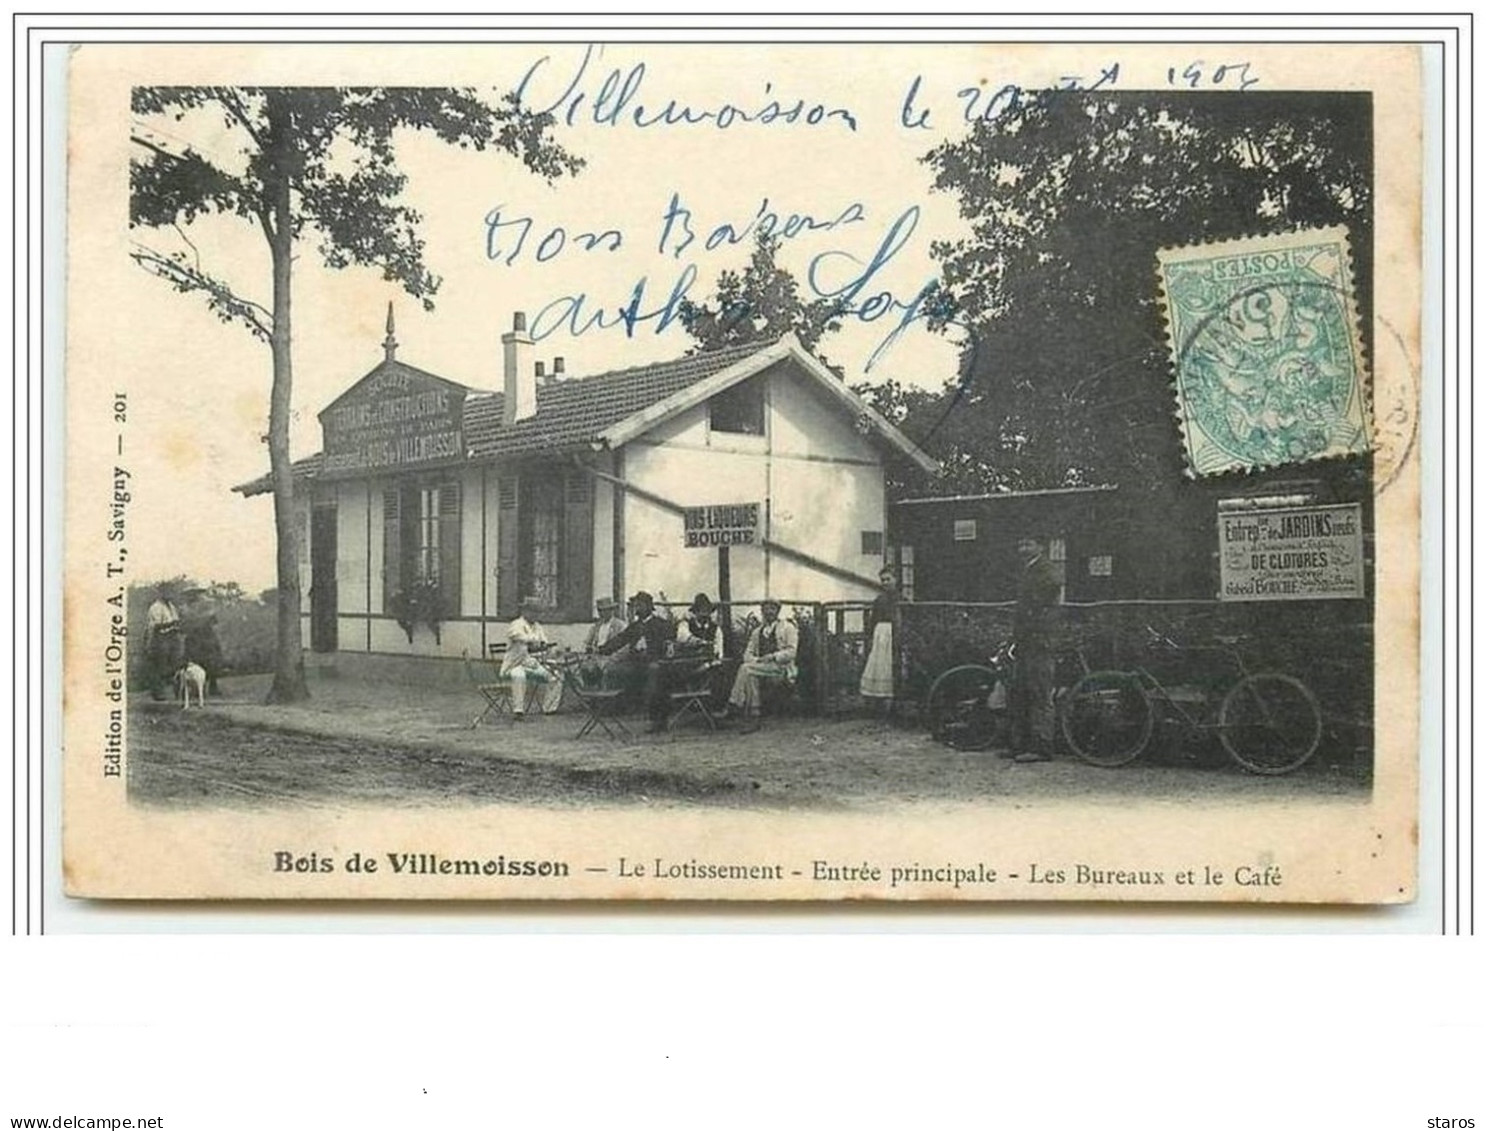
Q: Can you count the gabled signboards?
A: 1